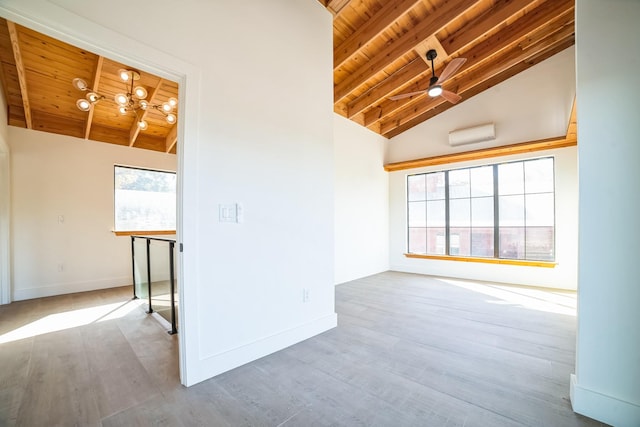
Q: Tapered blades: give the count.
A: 3